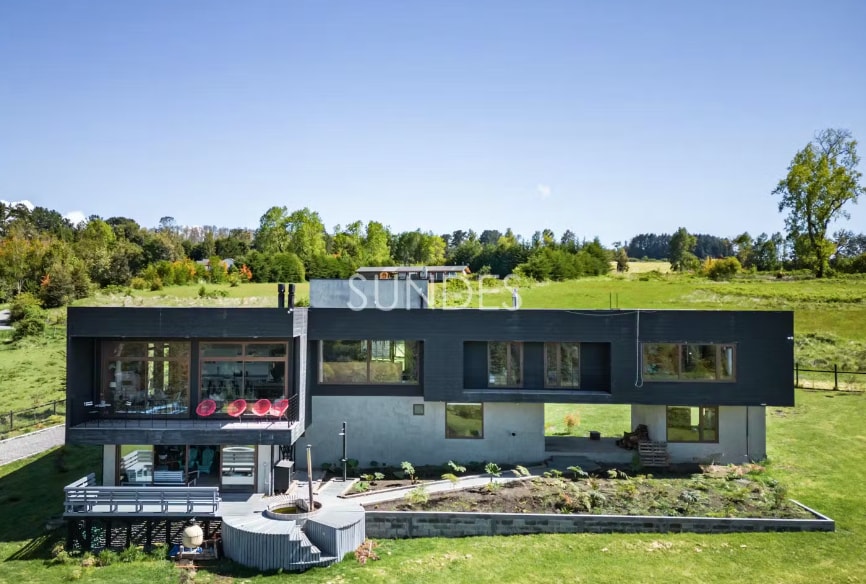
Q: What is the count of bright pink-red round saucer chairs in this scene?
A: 4